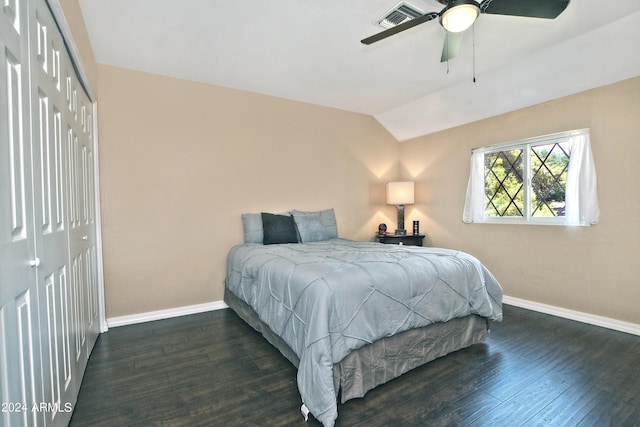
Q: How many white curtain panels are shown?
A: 2